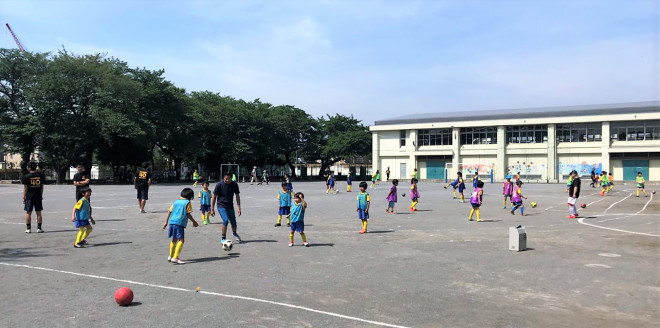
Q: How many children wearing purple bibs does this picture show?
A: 5